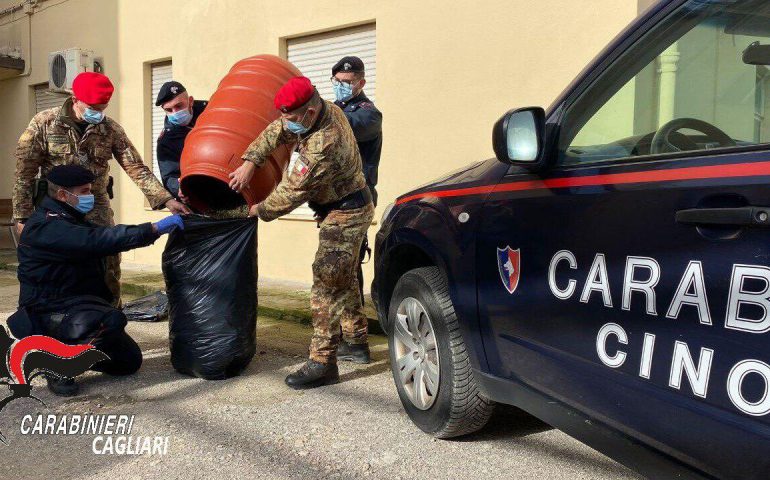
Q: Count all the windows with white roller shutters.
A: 3